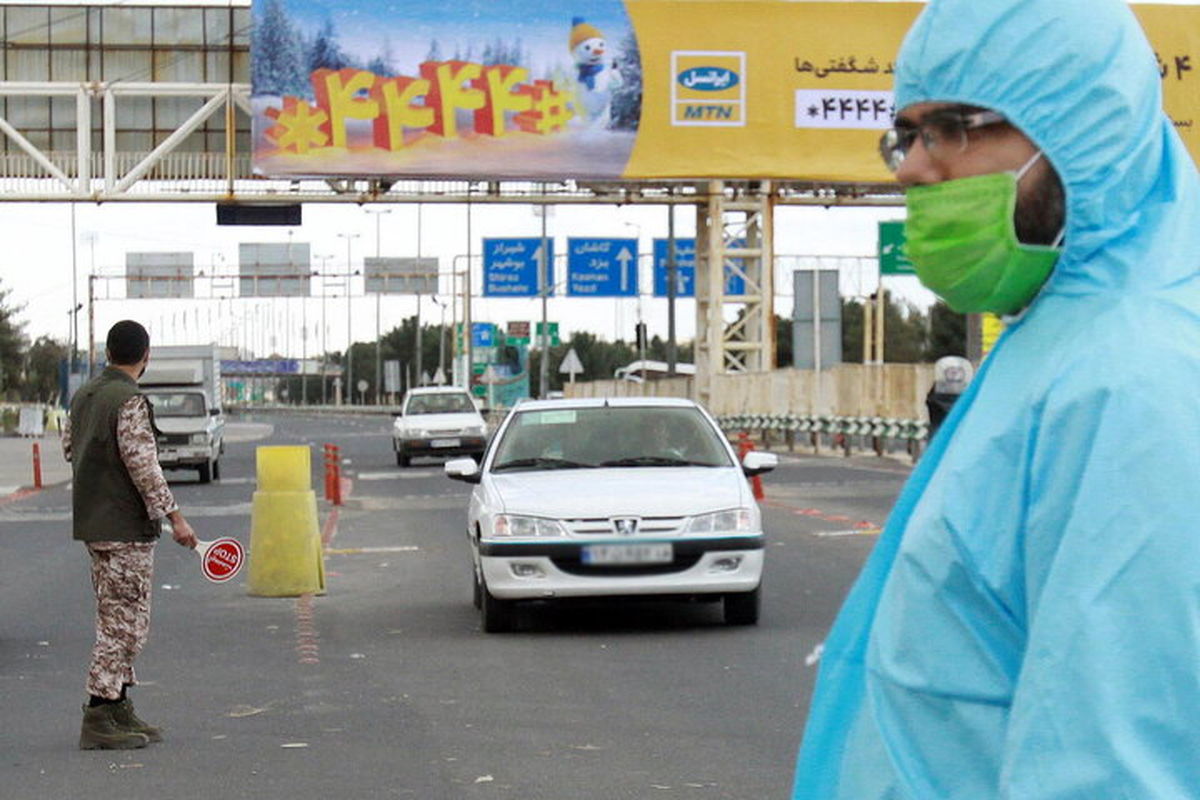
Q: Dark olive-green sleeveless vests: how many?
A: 1